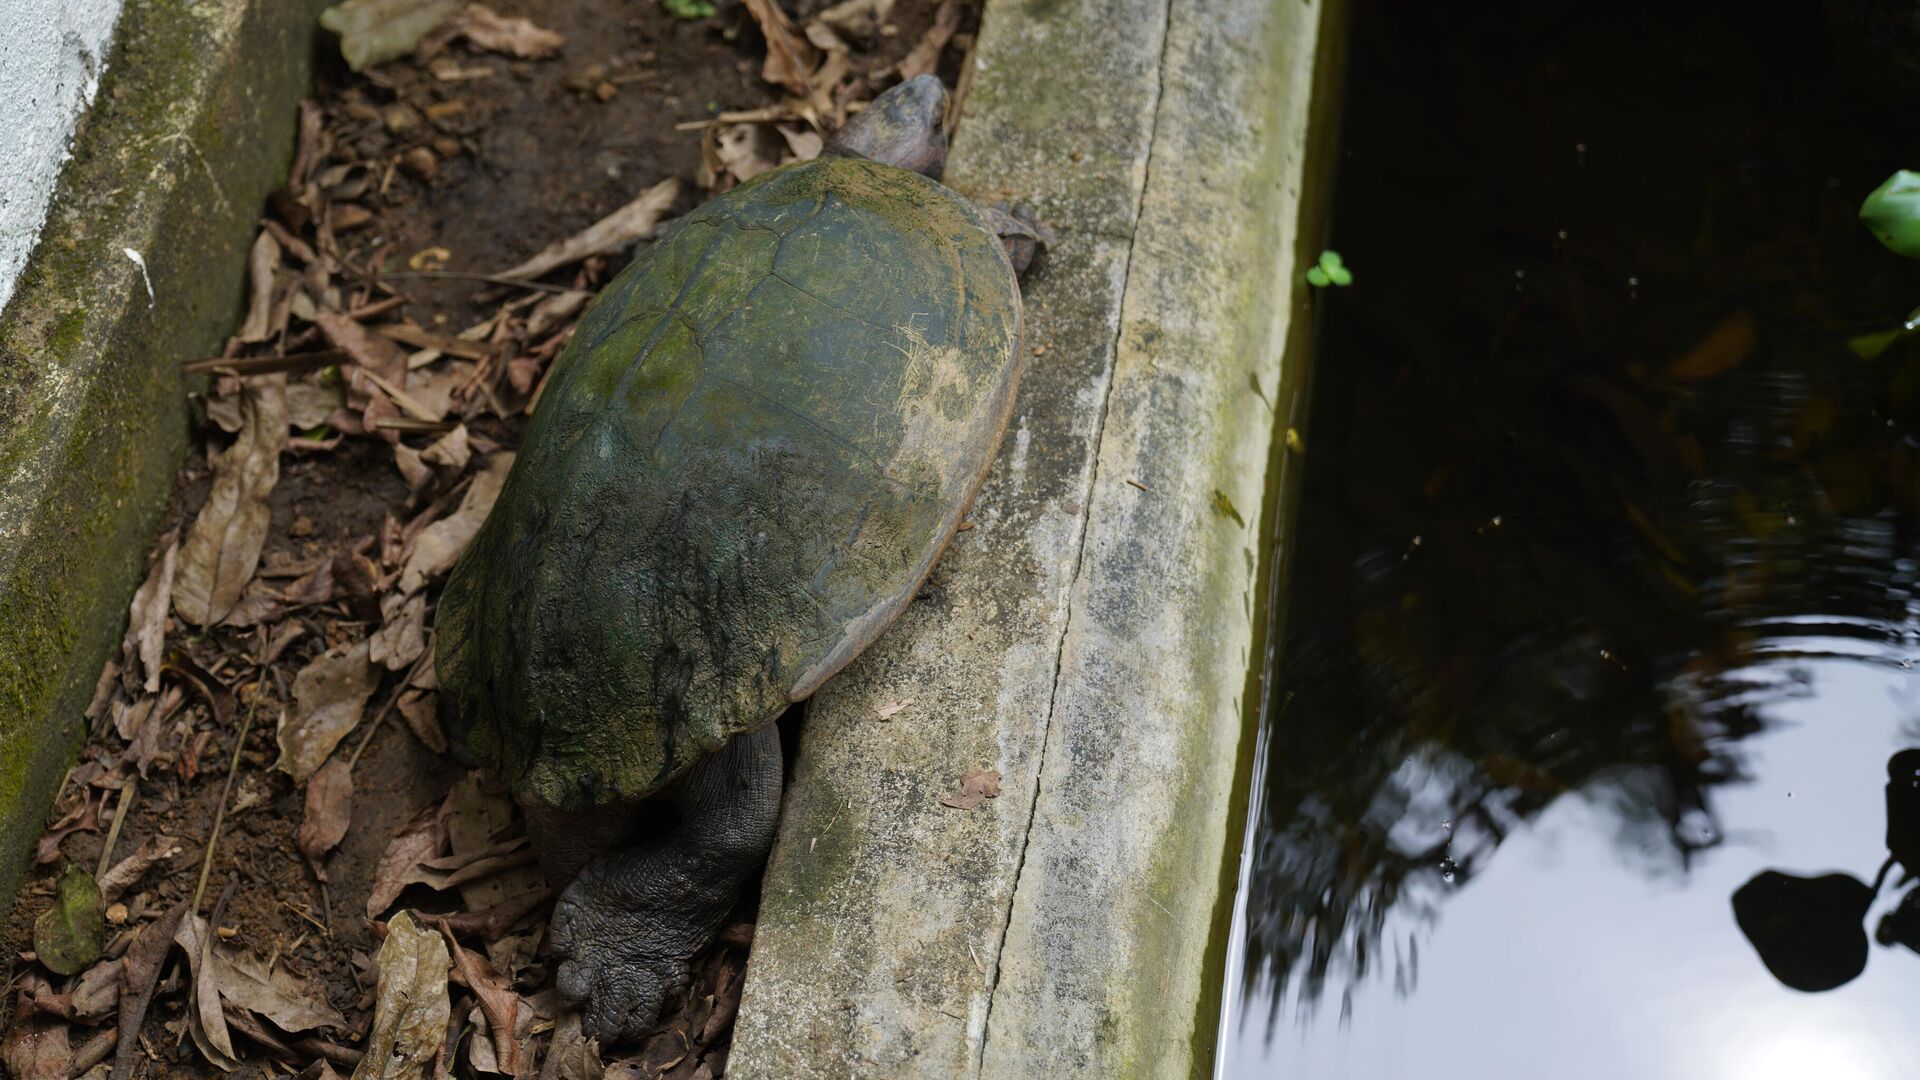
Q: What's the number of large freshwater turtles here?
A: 1